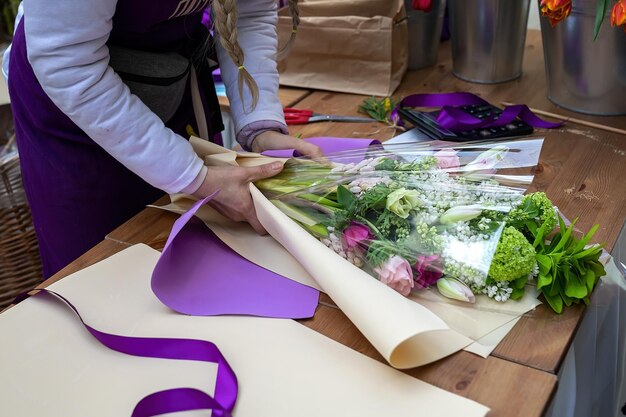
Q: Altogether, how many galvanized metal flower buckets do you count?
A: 3